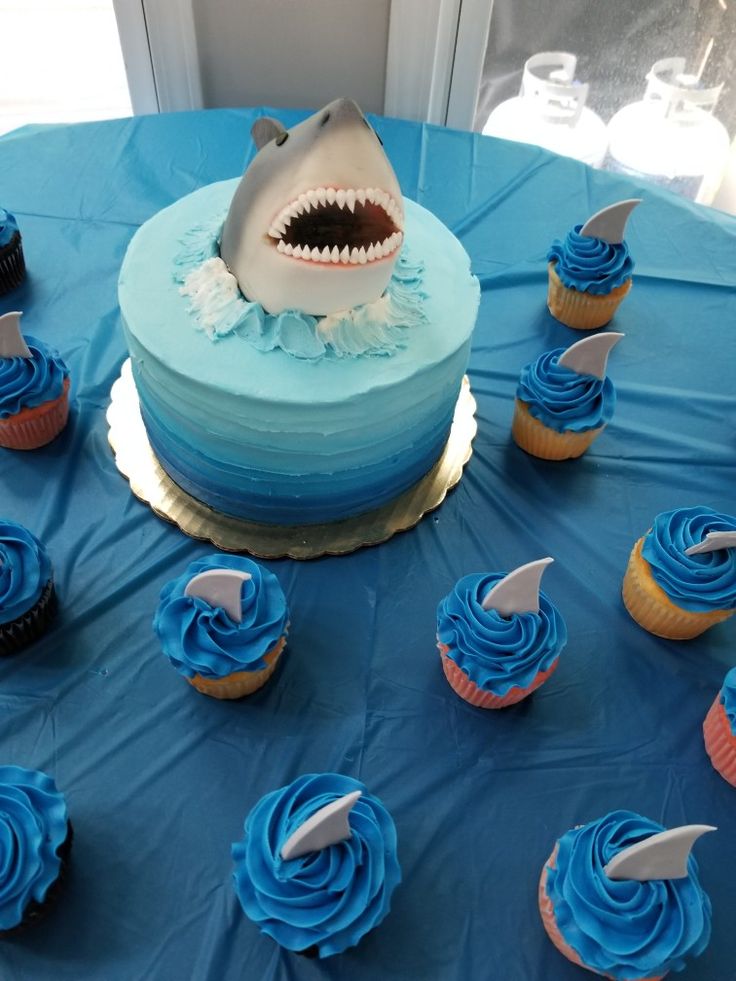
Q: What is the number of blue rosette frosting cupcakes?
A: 12